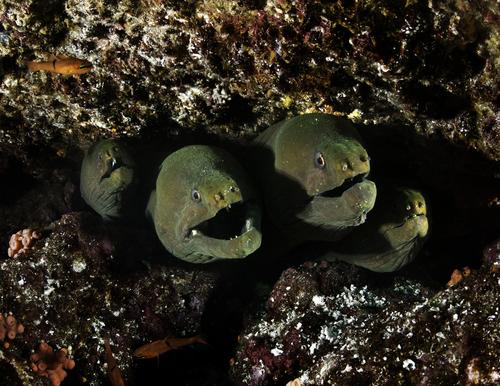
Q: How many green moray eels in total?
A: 4